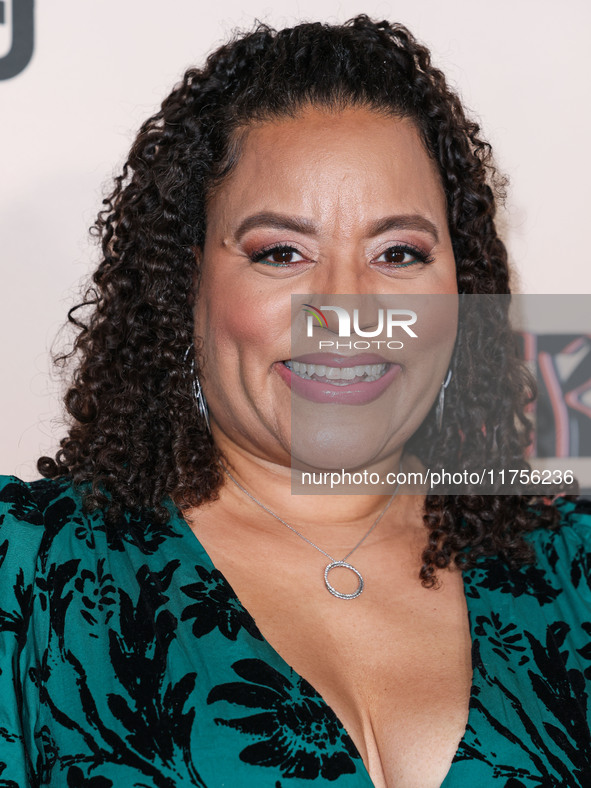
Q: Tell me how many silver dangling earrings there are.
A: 2